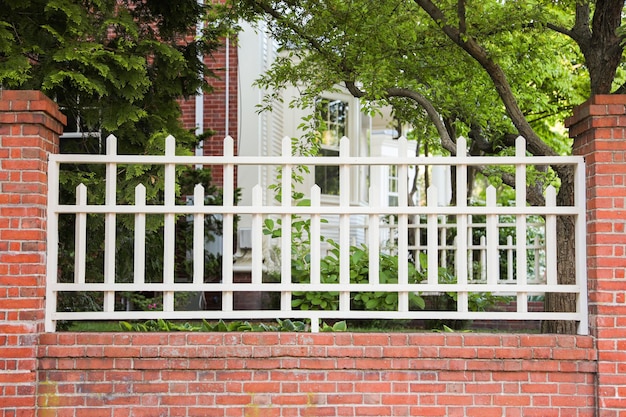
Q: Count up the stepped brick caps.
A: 2